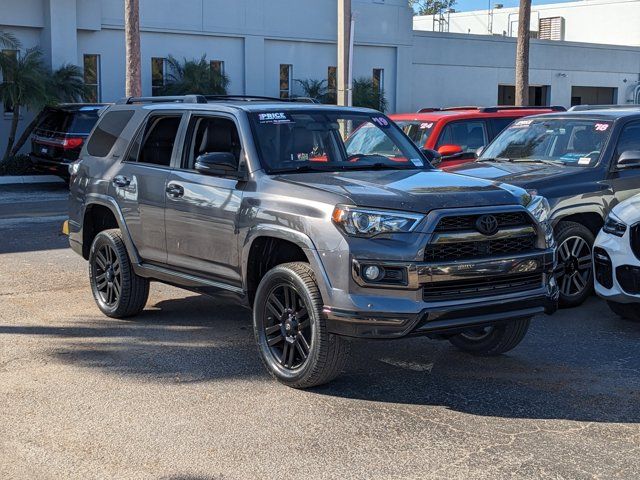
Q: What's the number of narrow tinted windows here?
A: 7